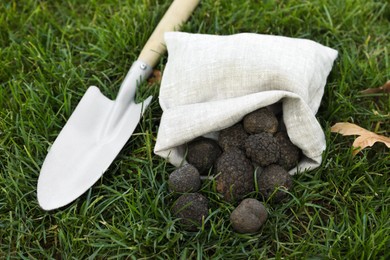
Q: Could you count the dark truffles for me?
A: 10